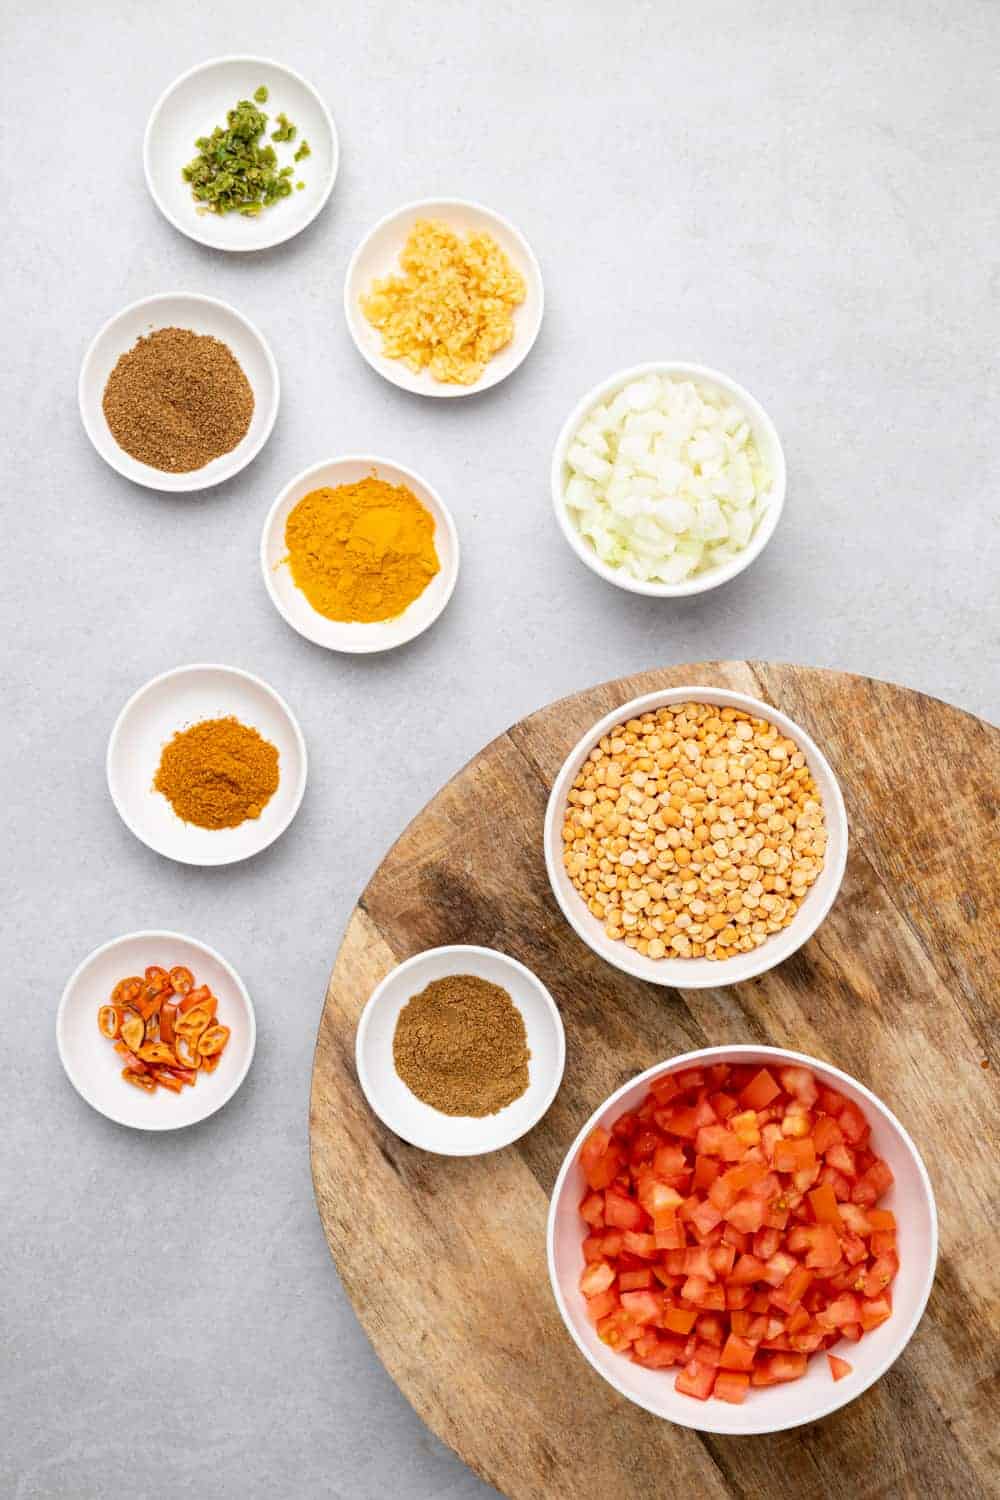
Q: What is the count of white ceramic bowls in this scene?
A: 10